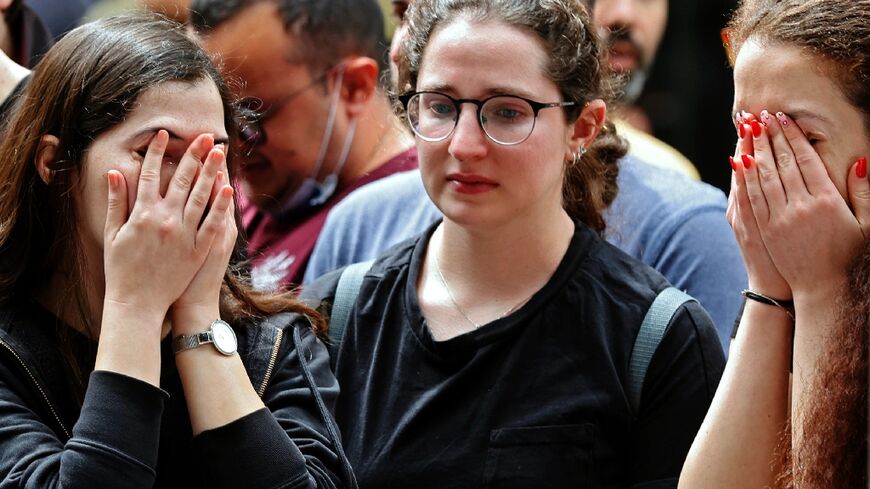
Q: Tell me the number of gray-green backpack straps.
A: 2